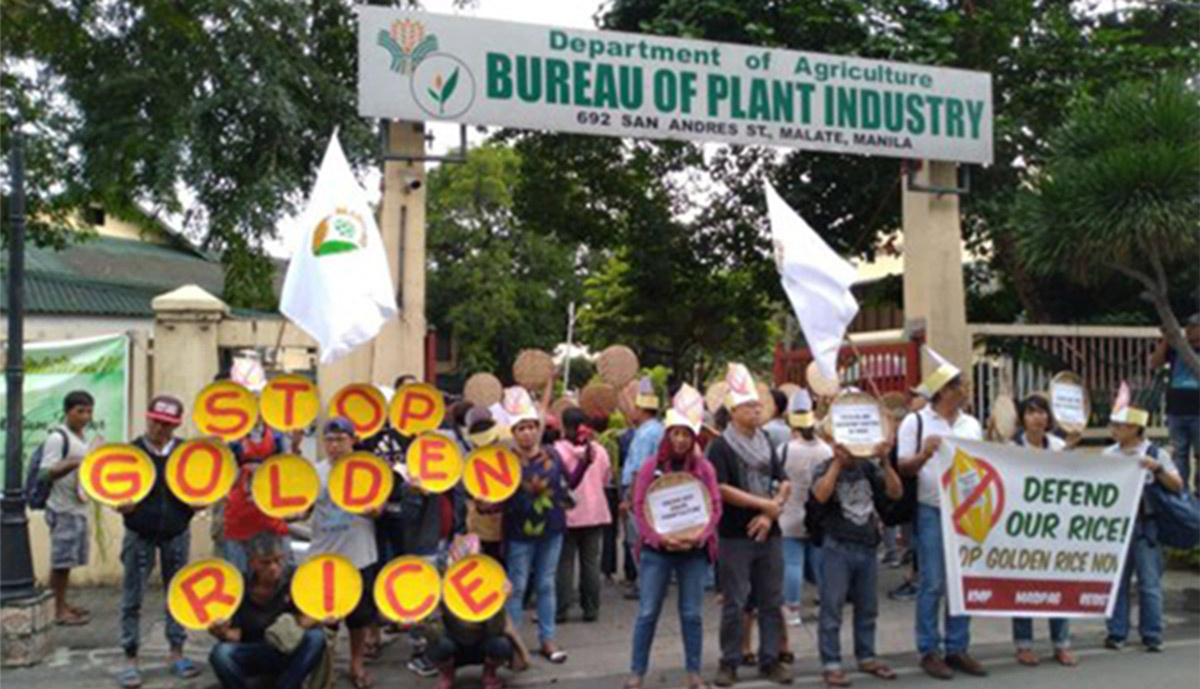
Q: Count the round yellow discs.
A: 14